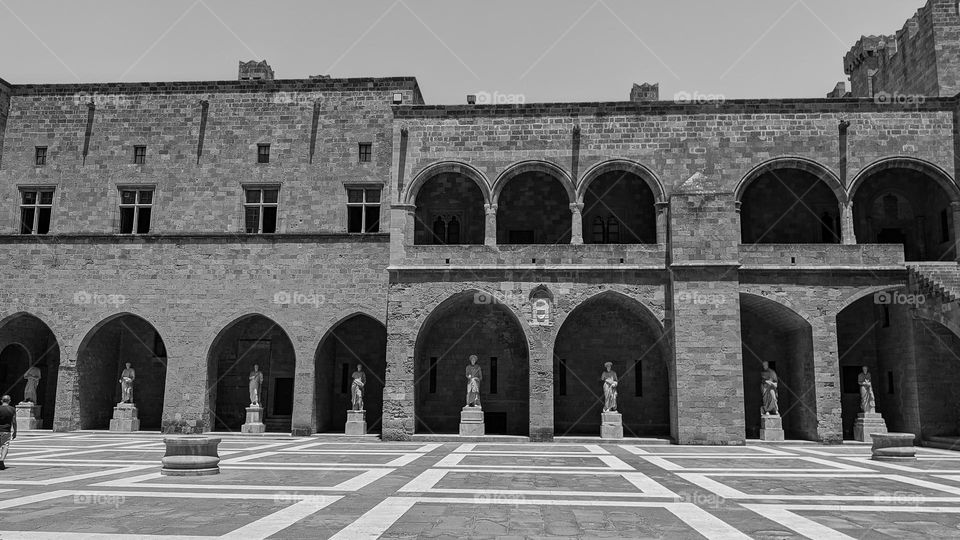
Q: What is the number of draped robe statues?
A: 8